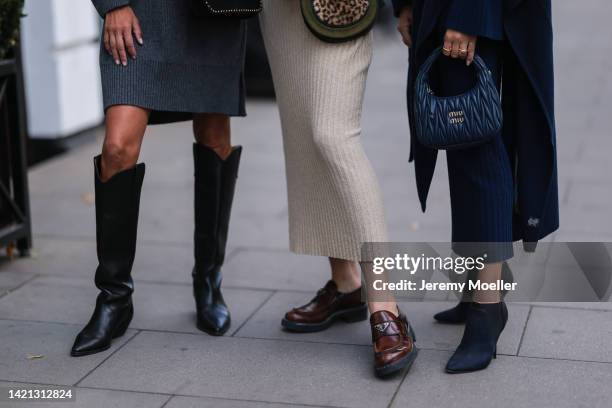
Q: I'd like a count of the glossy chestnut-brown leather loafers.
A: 2